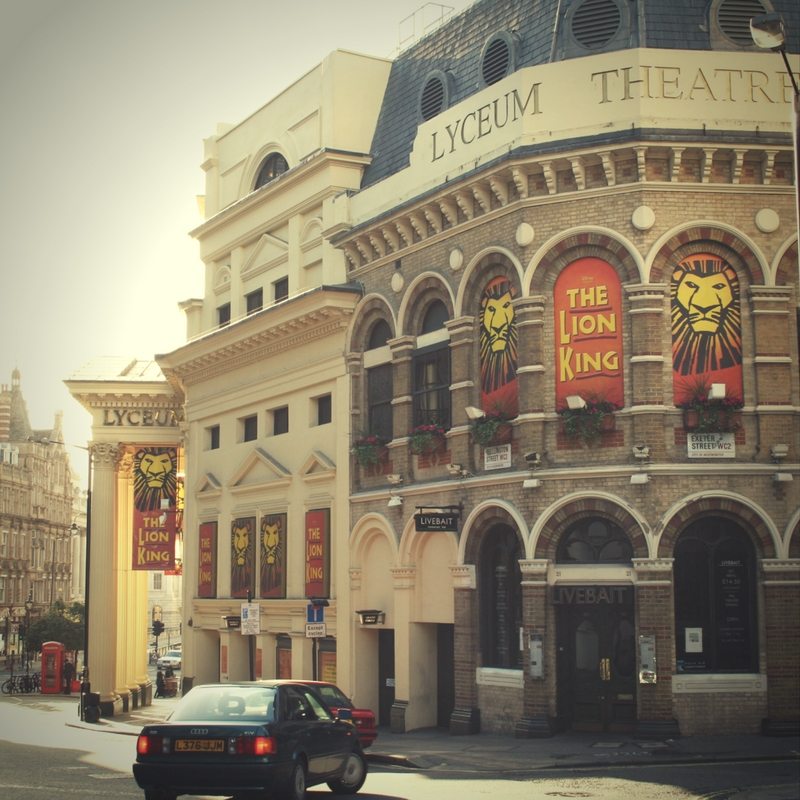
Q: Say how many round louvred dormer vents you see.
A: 4